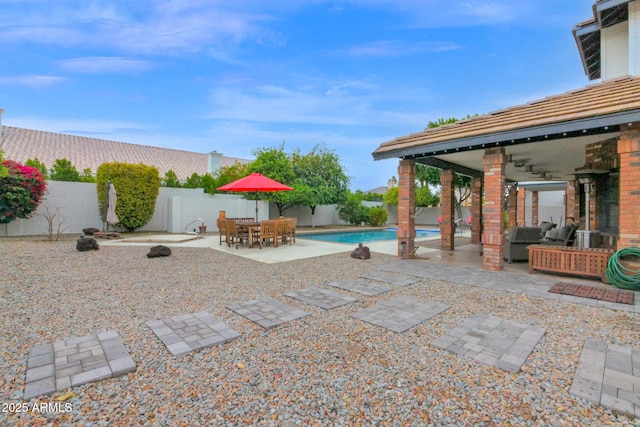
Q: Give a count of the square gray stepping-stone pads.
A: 9